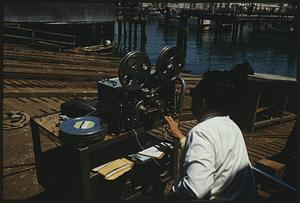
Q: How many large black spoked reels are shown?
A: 2